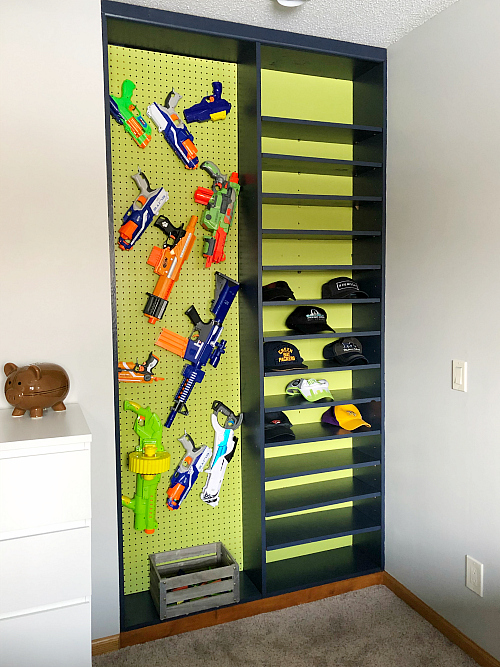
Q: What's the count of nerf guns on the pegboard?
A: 11